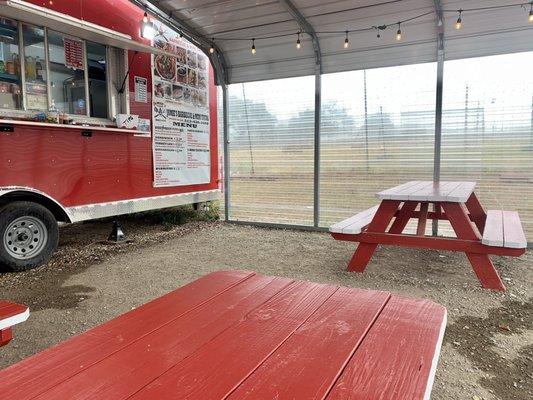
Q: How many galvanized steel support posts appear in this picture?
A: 3